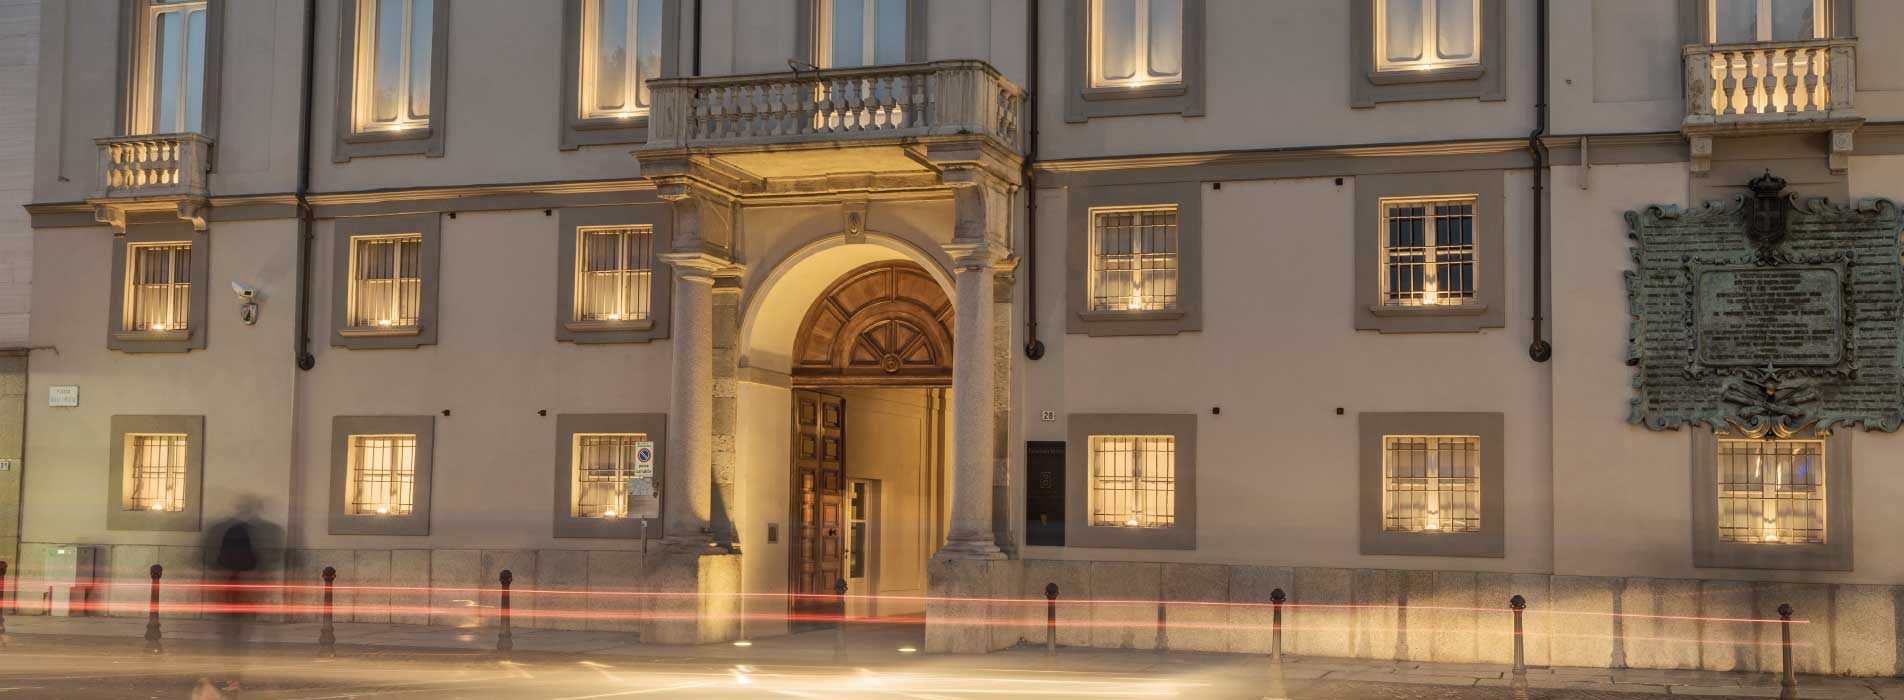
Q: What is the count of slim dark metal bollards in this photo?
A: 9